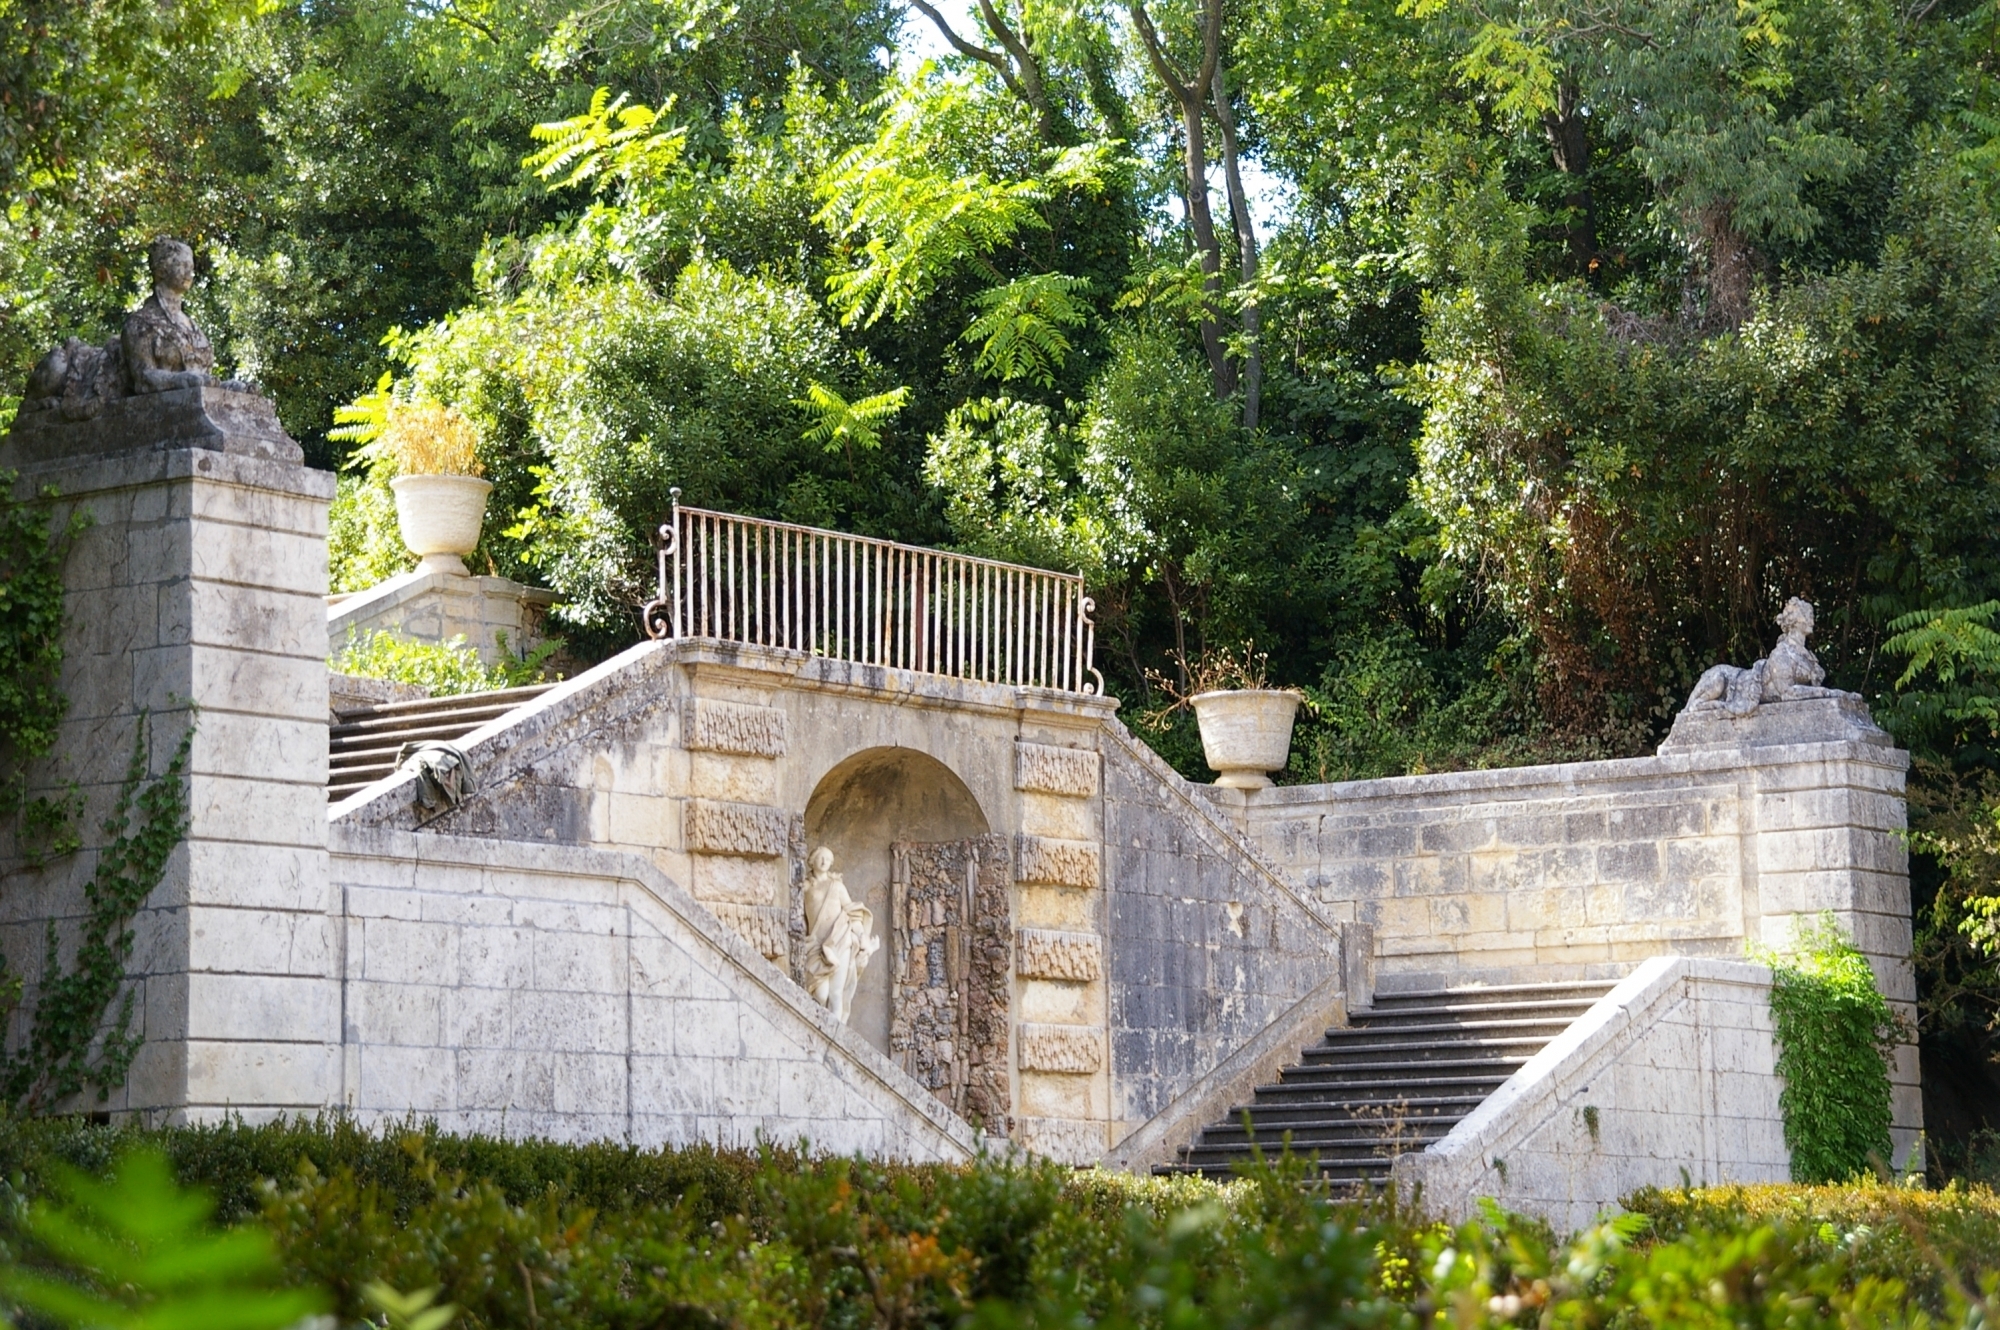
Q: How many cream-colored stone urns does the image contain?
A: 2